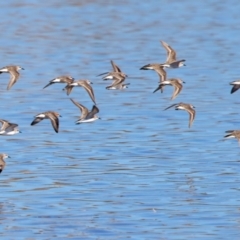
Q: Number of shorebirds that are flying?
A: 15